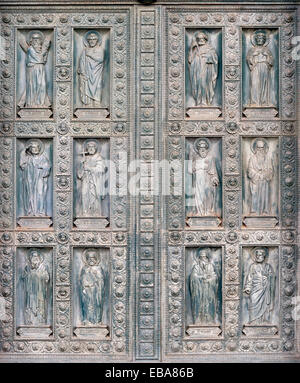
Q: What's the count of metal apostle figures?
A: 12